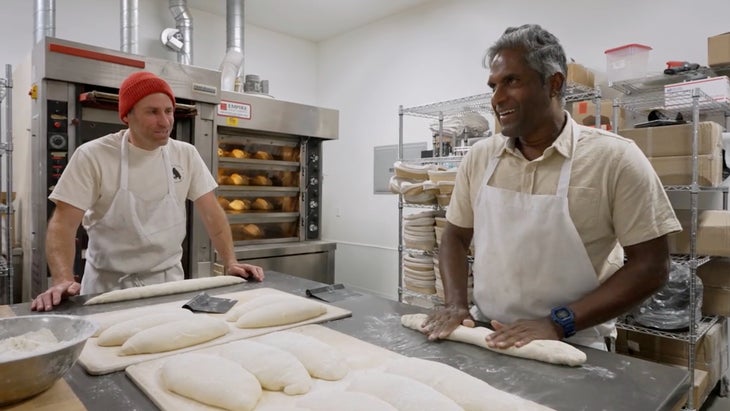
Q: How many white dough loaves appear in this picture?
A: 13